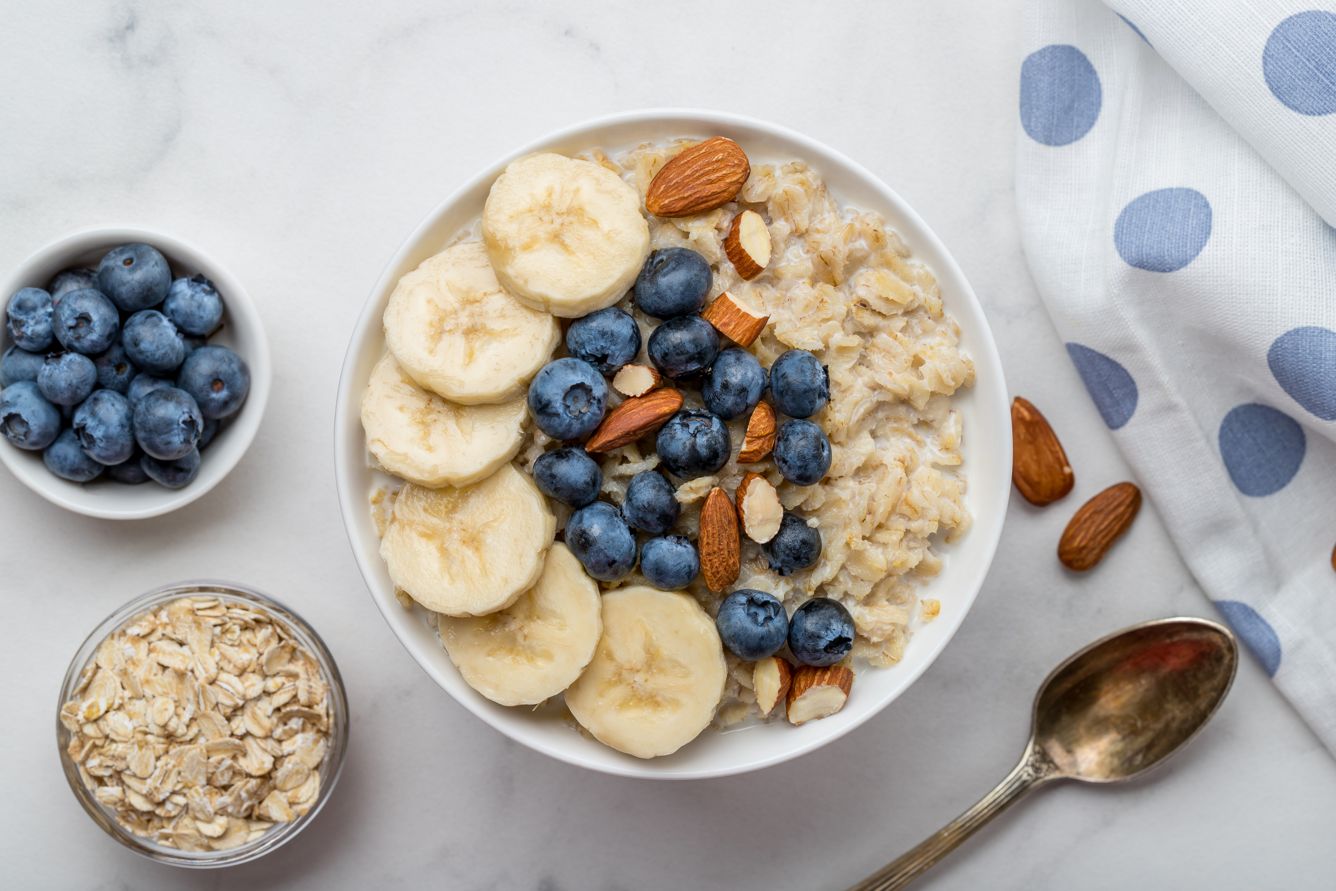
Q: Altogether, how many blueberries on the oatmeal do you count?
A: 15